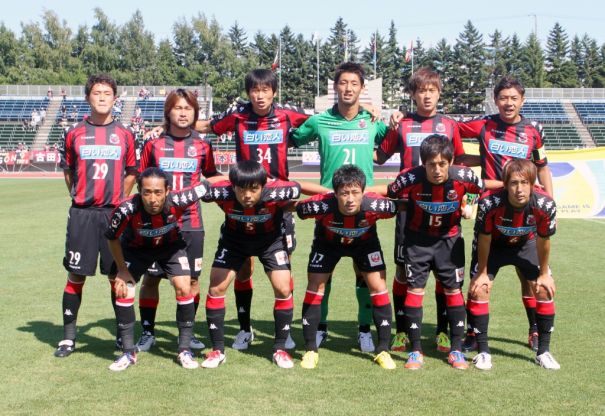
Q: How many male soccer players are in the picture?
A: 11